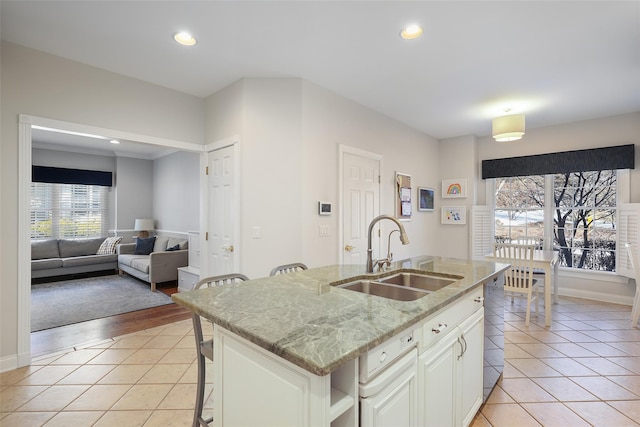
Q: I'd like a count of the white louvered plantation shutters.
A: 2